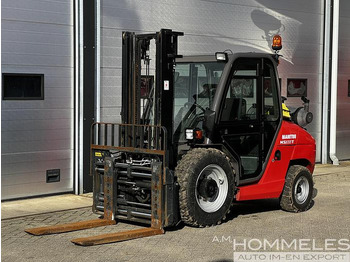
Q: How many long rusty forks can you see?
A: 2